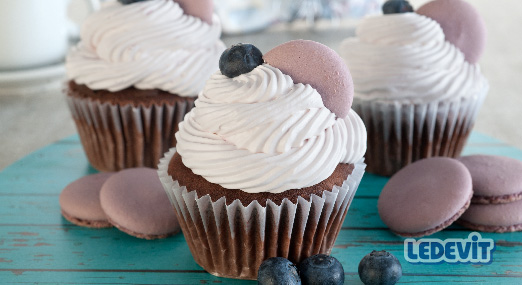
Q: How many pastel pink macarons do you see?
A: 8